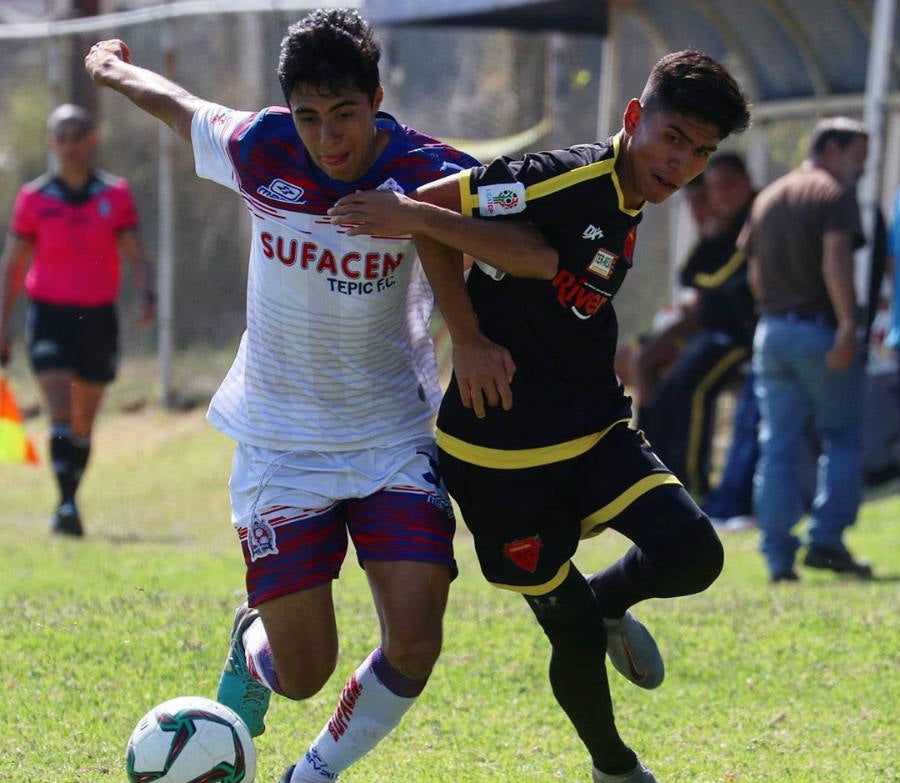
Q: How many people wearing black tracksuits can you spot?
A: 1